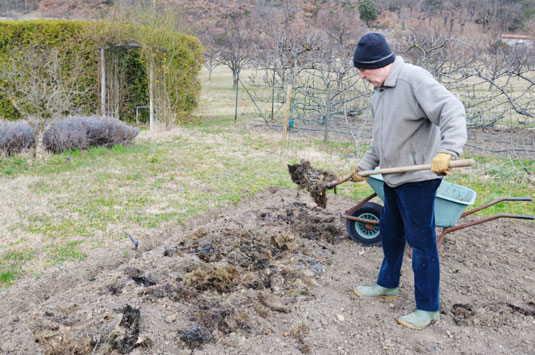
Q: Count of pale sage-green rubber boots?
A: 2